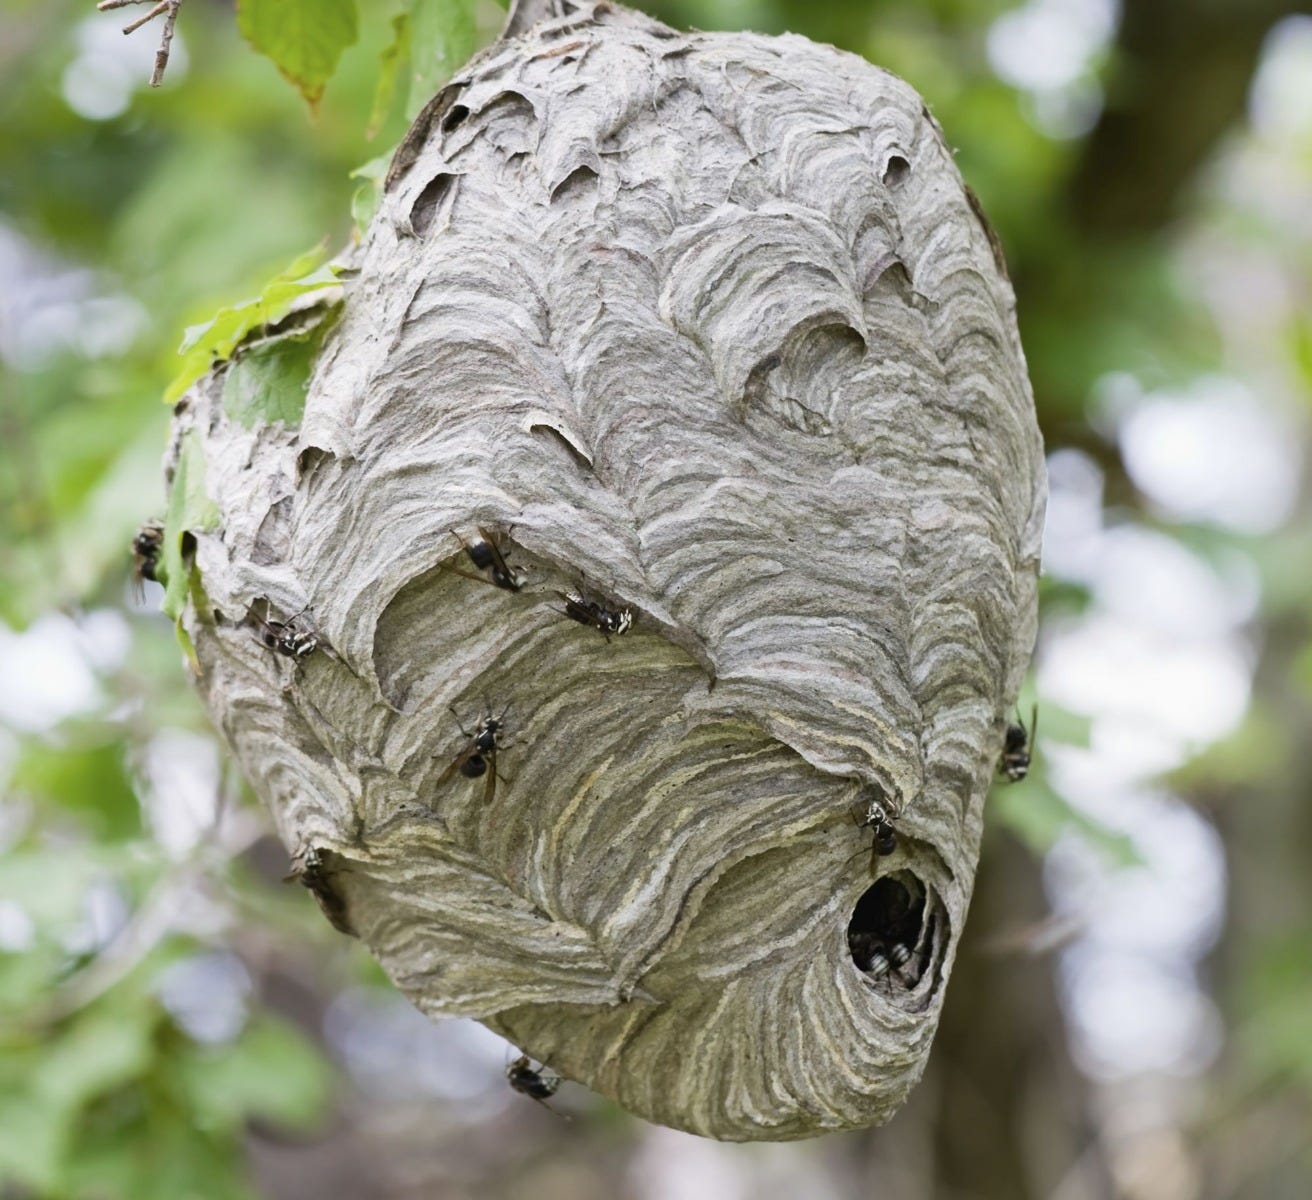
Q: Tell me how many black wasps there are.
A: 11